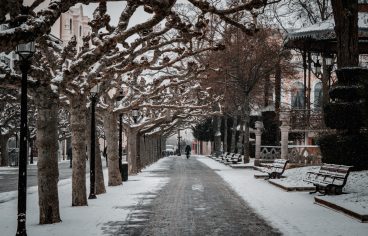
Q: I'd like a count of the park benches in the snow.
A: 5